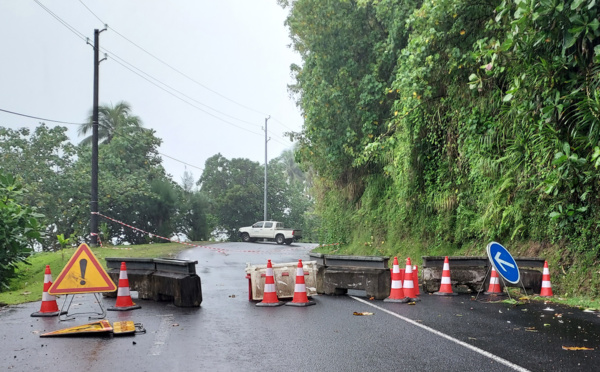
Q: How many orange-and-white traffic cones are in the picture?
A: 9